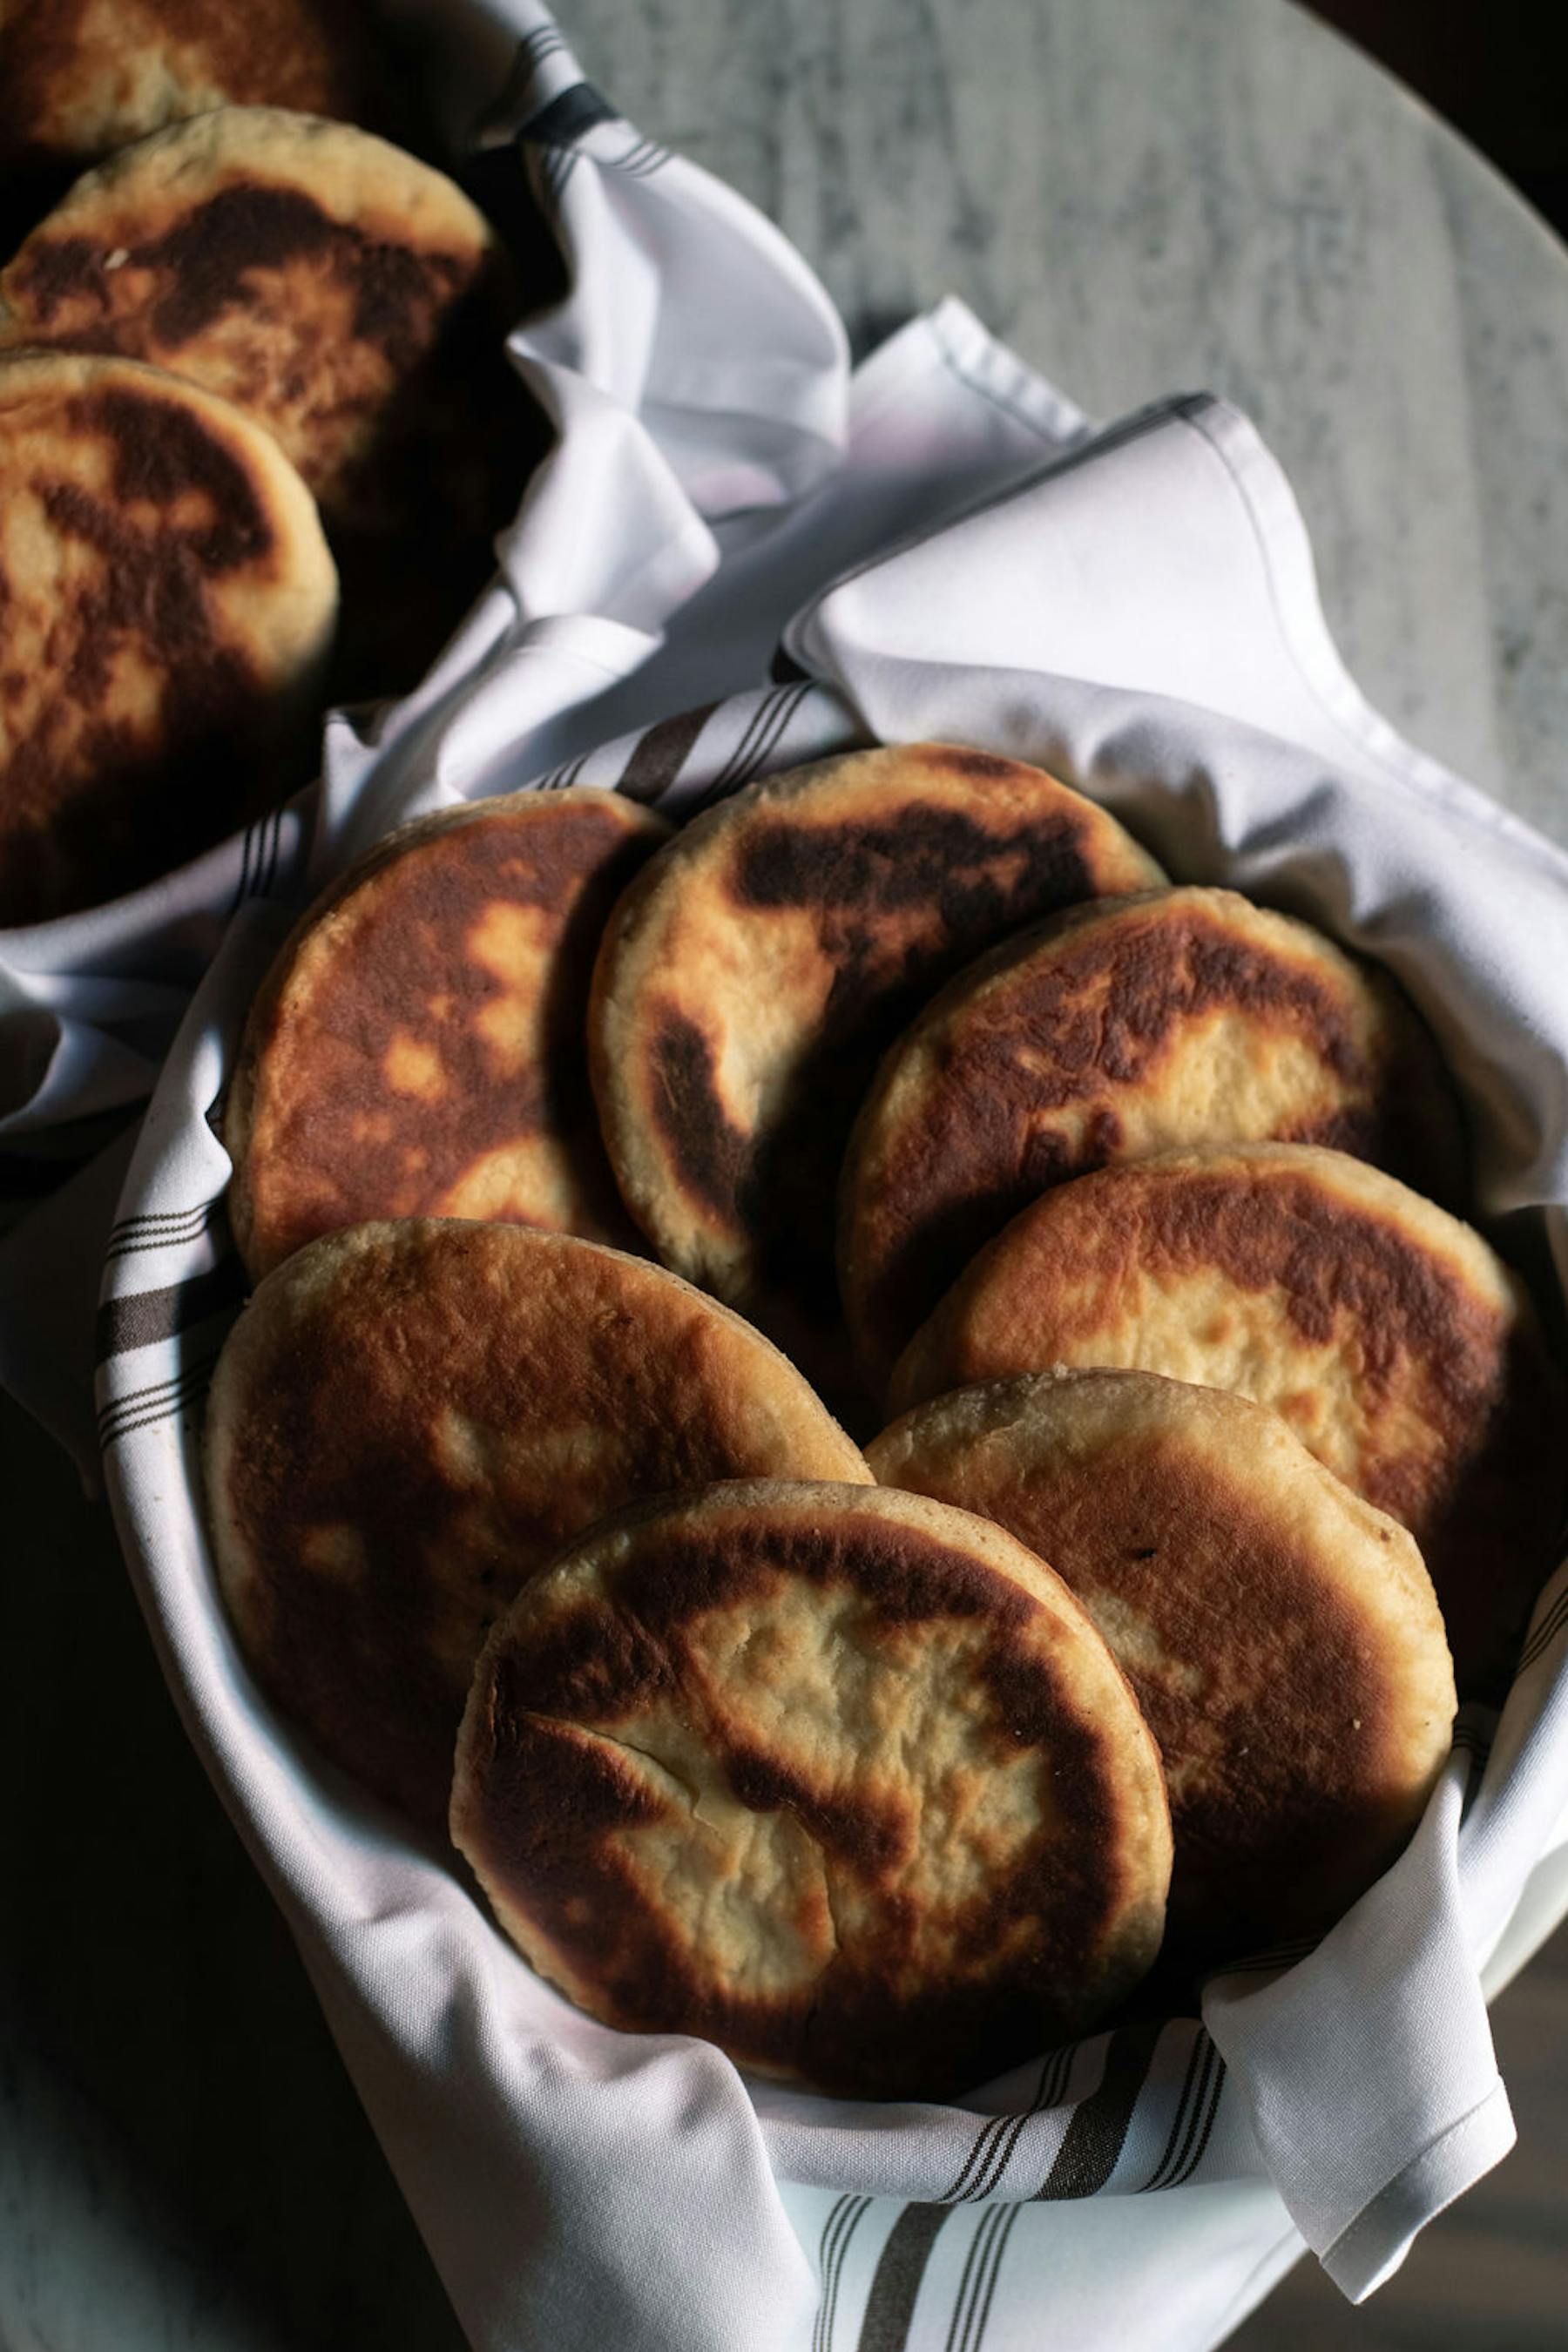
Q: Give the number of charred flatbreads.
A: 10